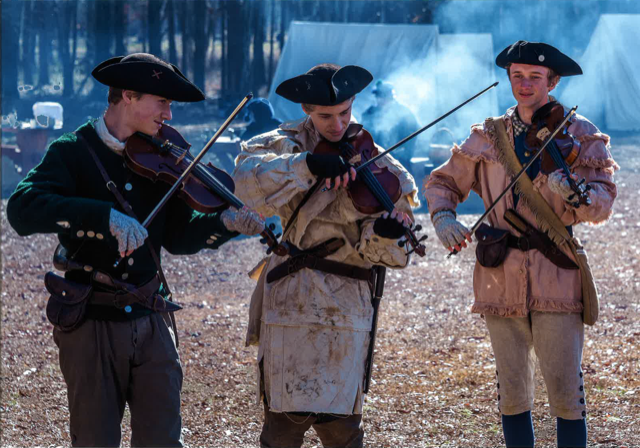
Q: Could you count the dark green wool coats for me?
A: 1